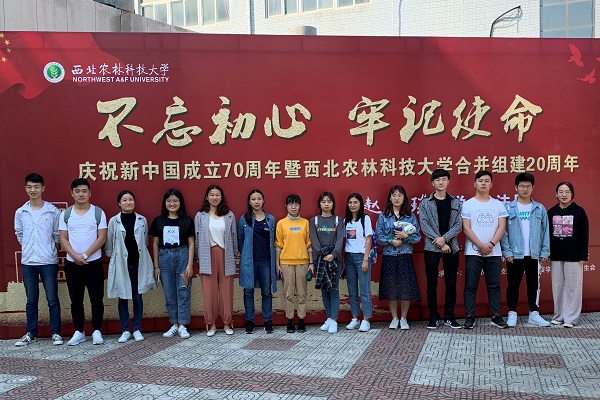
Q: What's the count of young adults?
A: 14